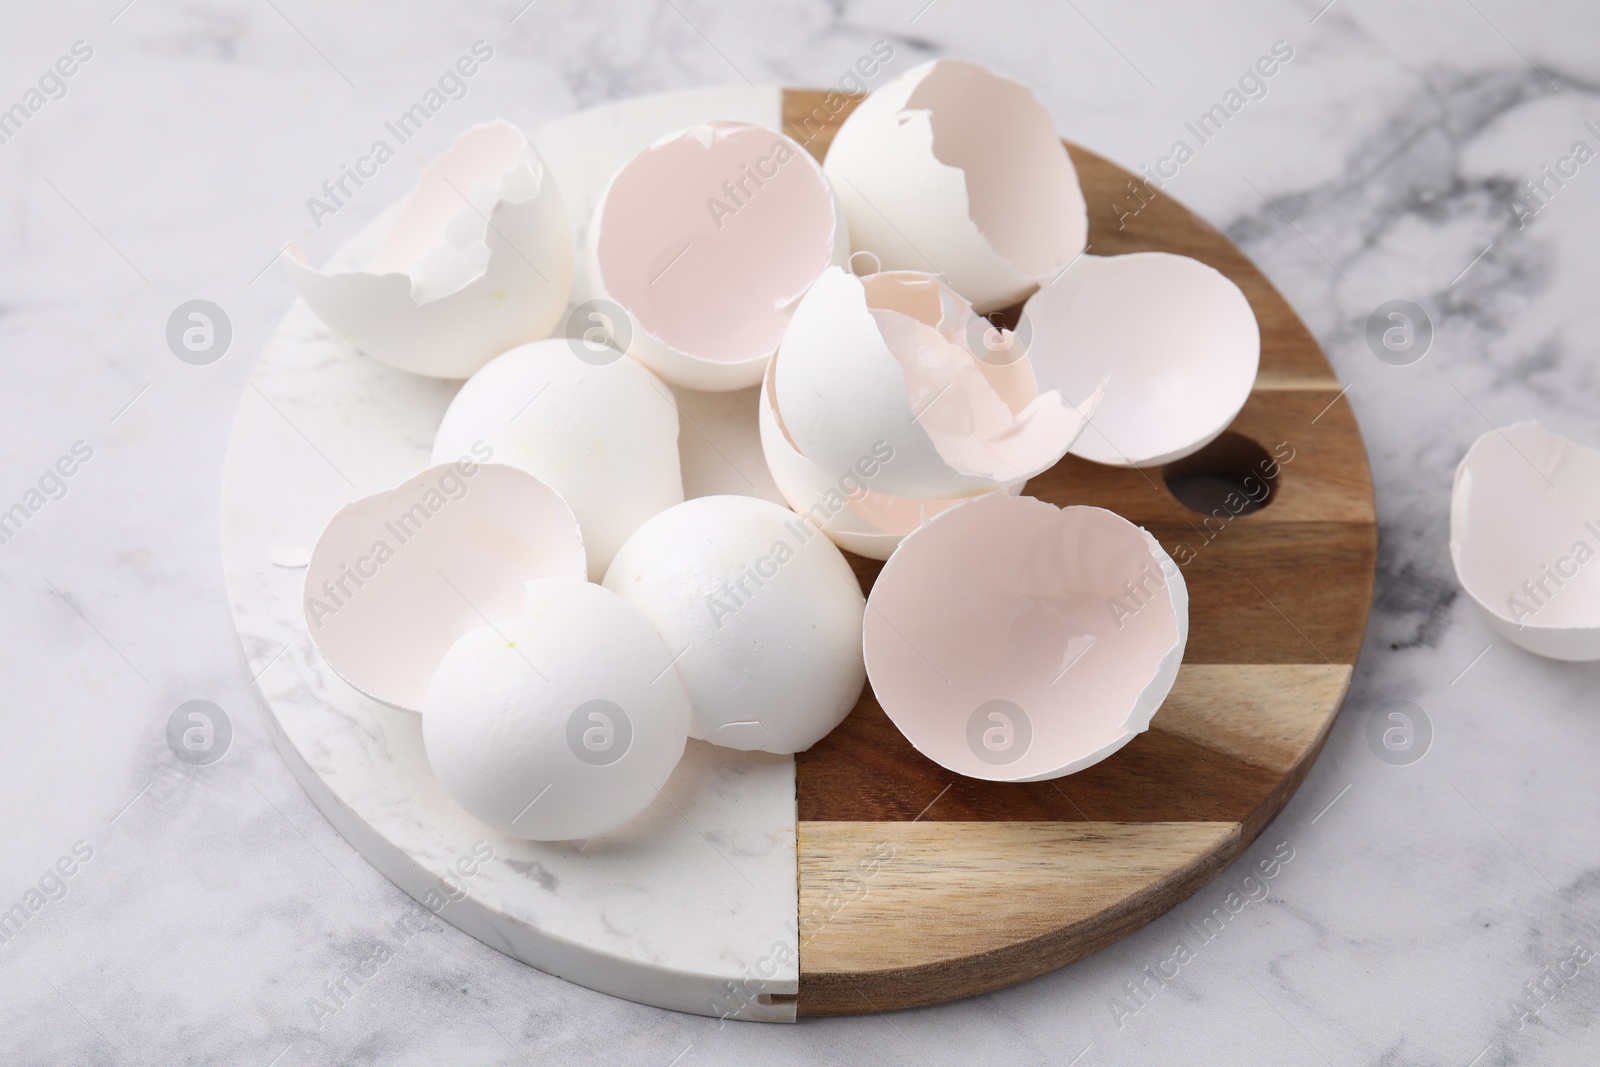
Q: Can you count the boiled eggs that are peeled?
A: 0